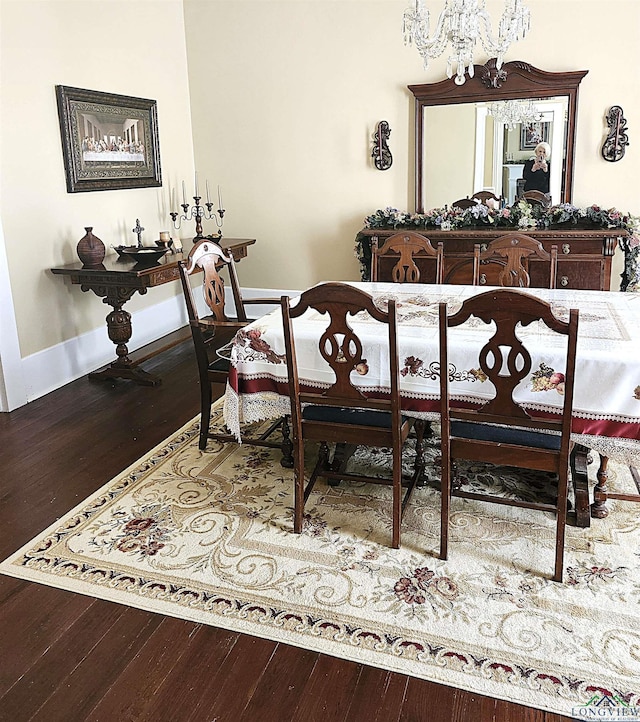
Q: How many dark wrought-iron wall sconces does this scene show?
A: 2